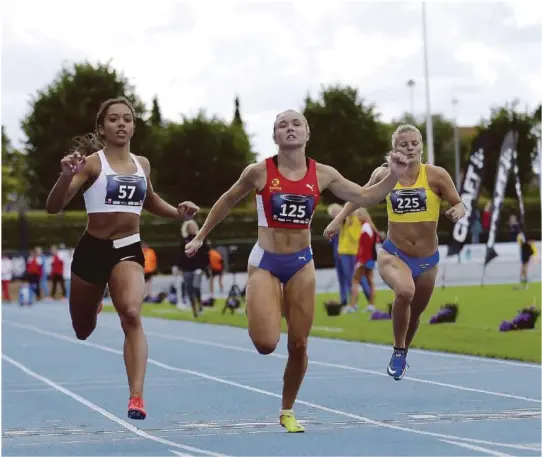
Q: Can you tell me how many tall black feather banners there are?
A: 3